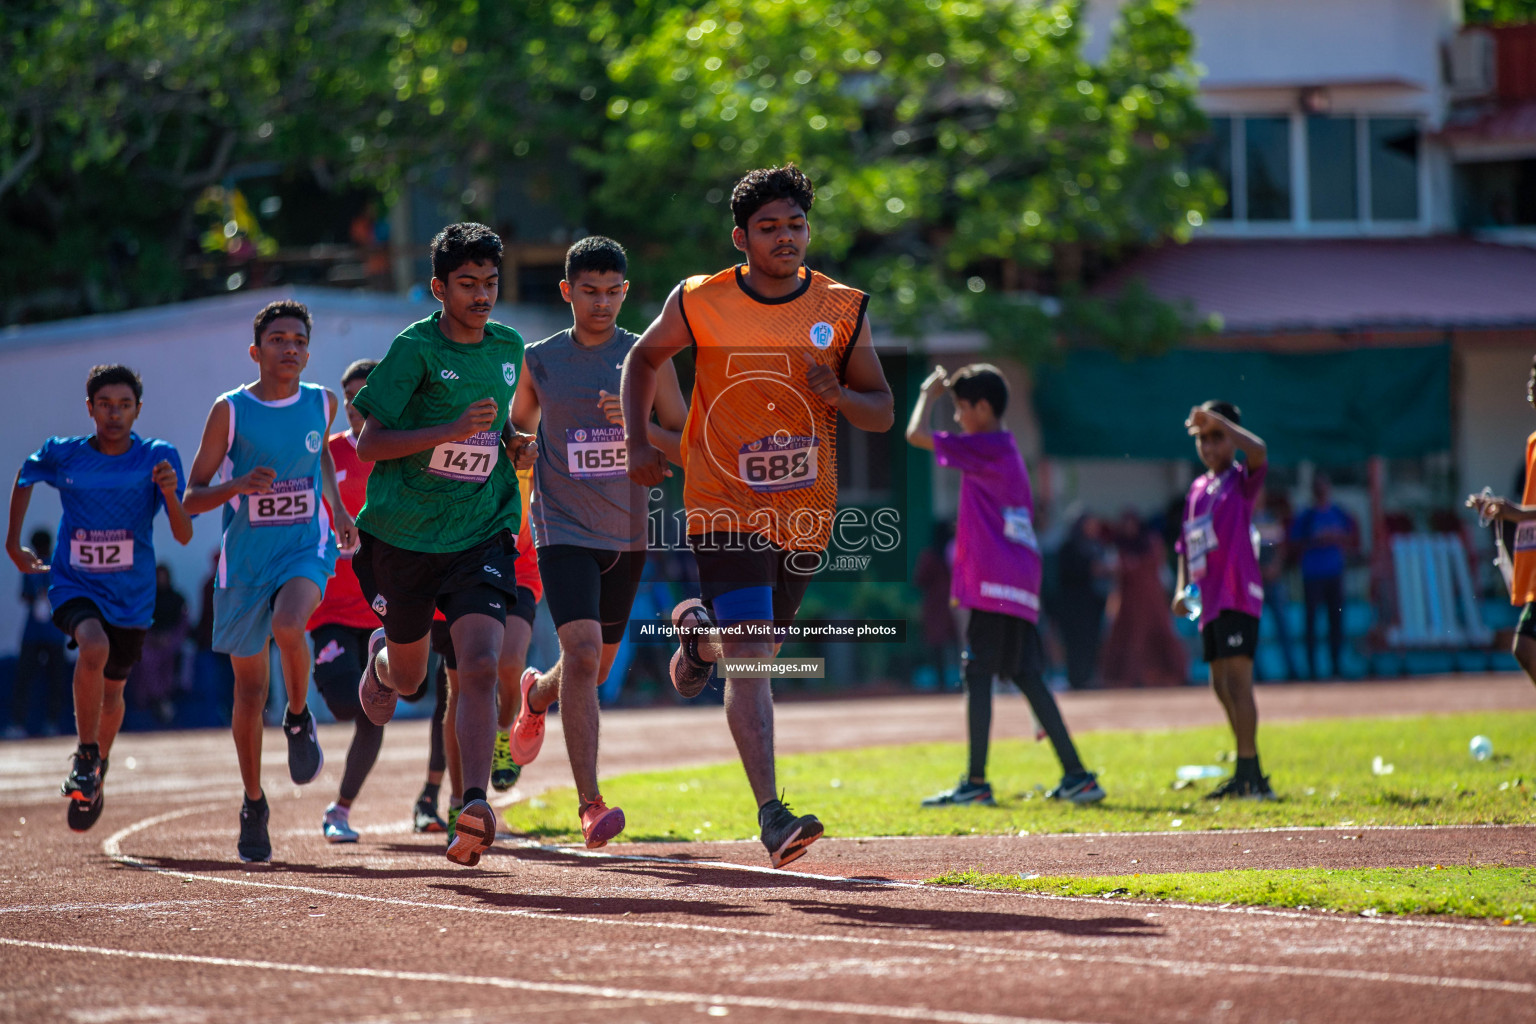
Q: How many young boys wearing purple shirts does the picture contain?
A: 2